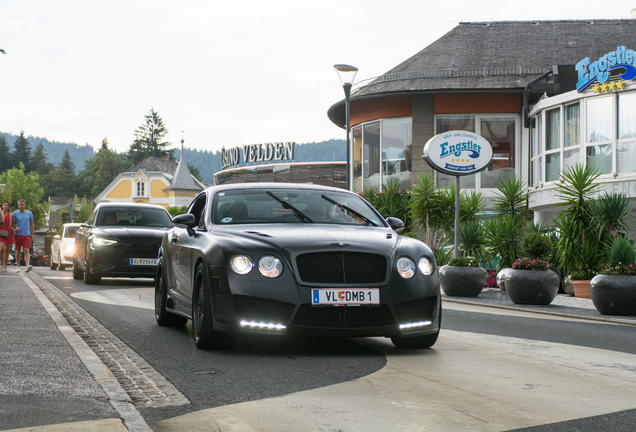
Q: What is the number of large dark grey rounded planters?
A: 3